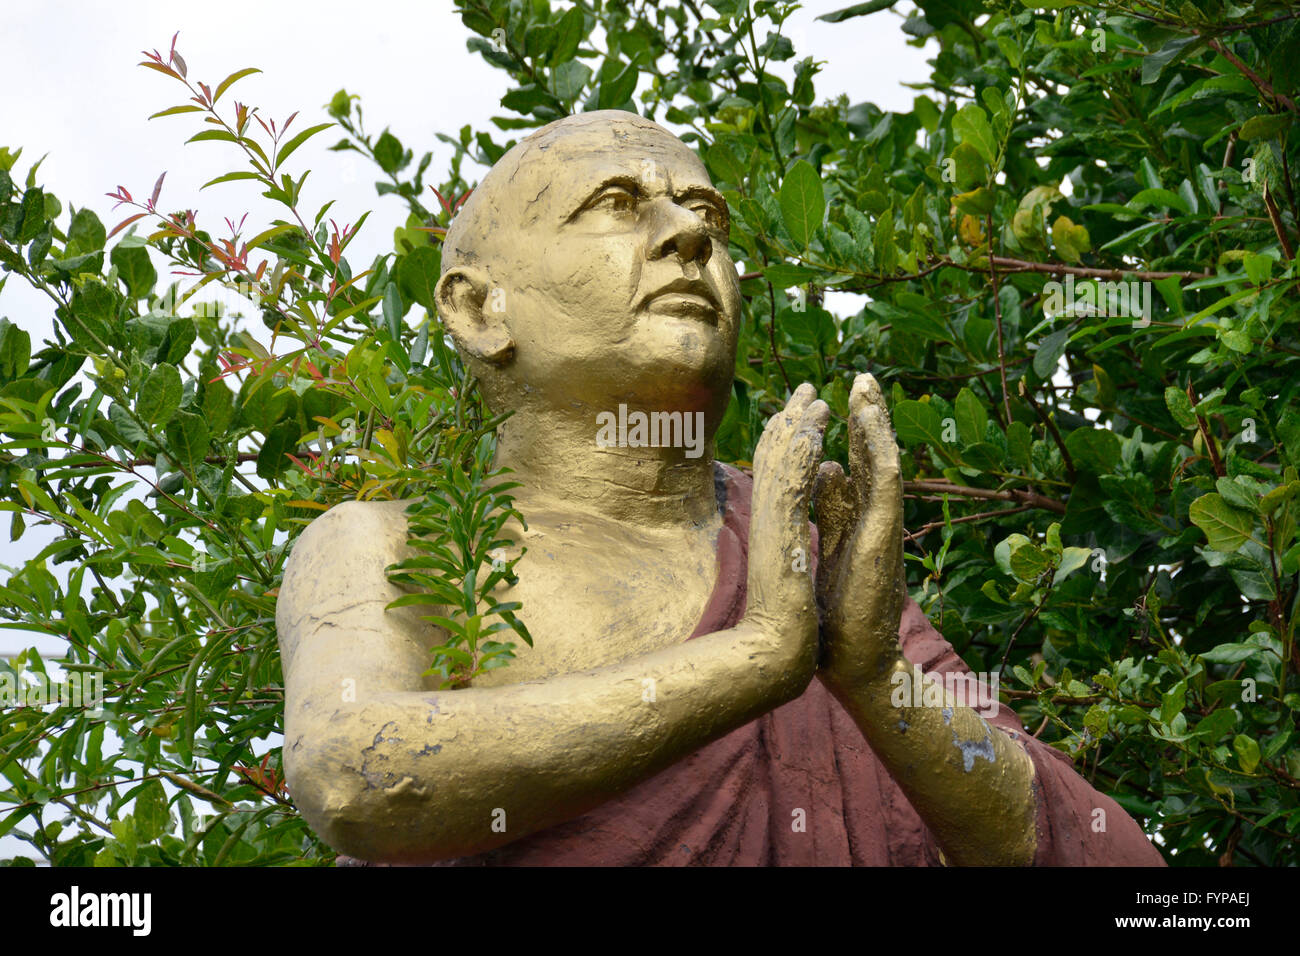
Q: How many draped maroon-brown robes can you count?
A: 1